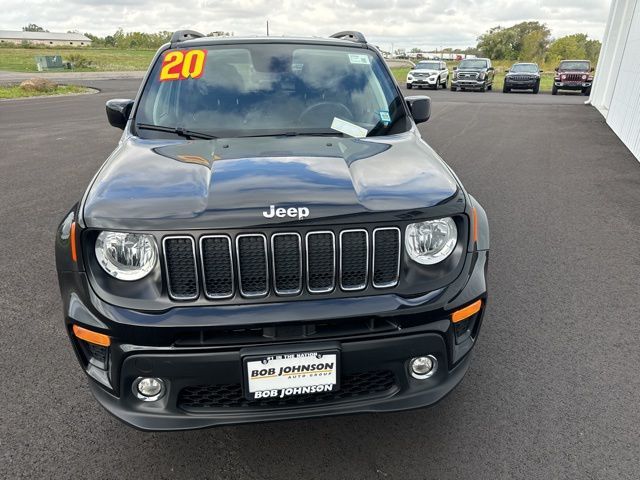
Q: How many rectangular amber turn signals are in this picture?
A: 2